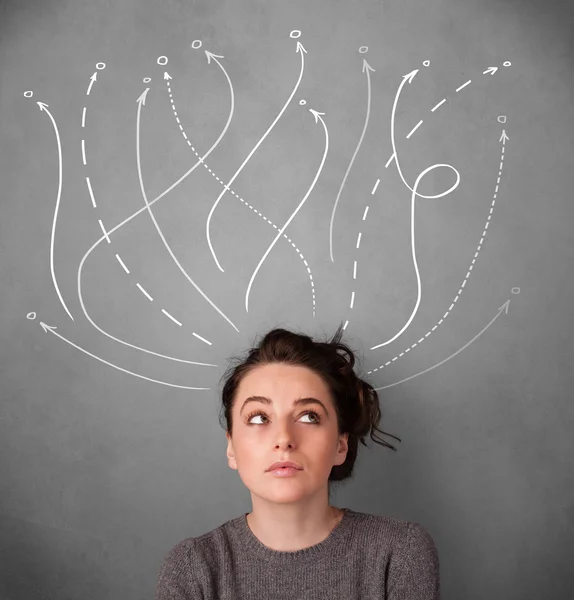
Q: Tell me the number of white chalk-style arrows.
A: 13